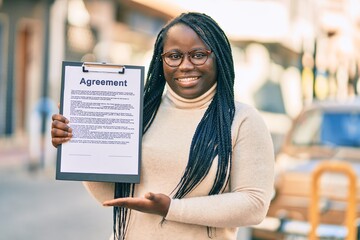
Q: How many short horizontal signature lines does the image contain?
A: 2